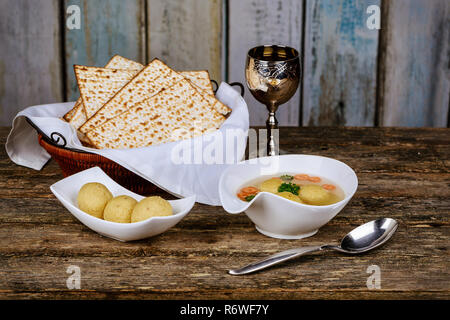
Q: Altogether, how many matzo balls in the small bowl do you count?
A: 3